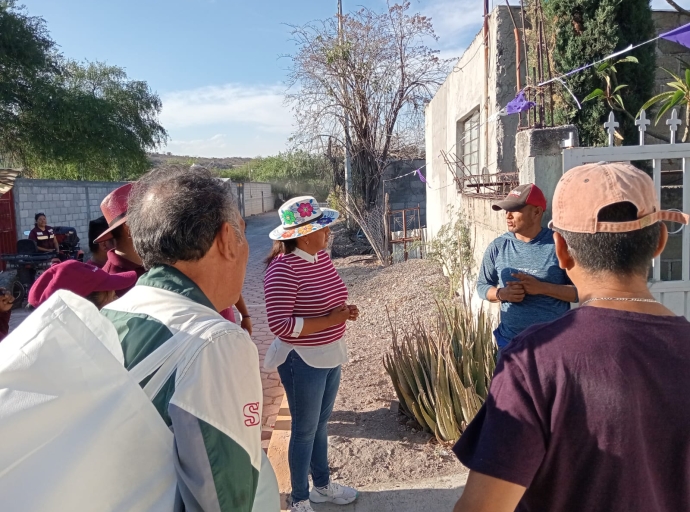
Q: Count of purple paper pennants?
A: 3